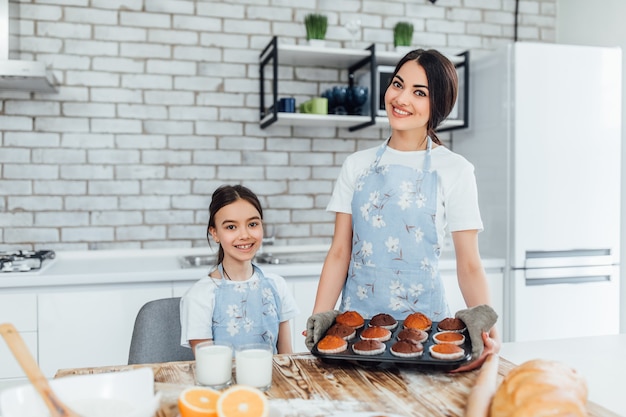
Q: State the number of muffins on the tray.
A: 12